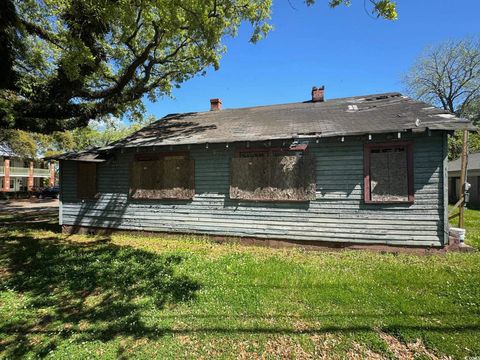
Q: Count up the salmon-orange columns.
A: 3